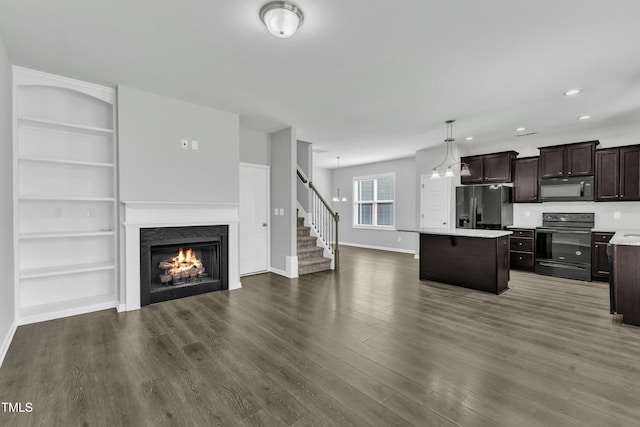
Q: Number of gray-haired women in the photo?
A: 0